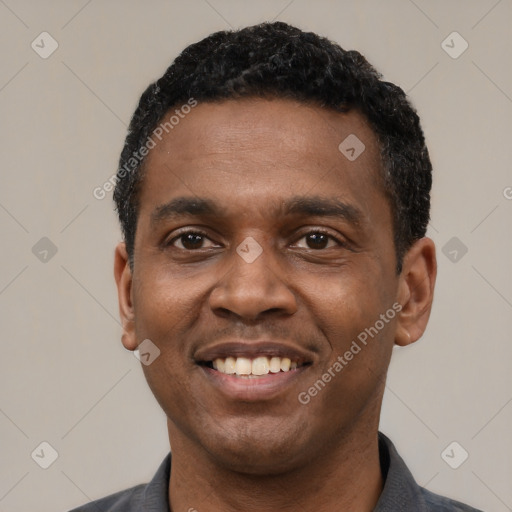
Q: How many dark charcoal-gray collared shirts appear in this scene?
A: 1